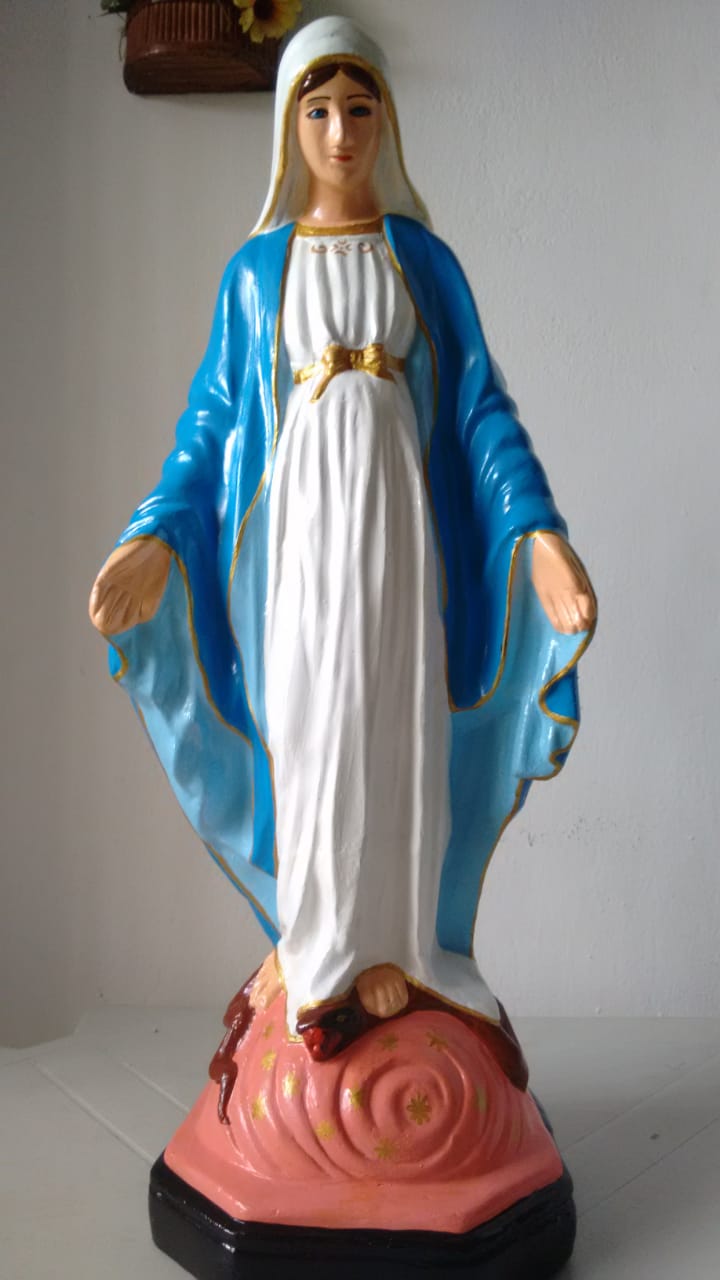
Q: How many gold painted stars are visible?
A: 11